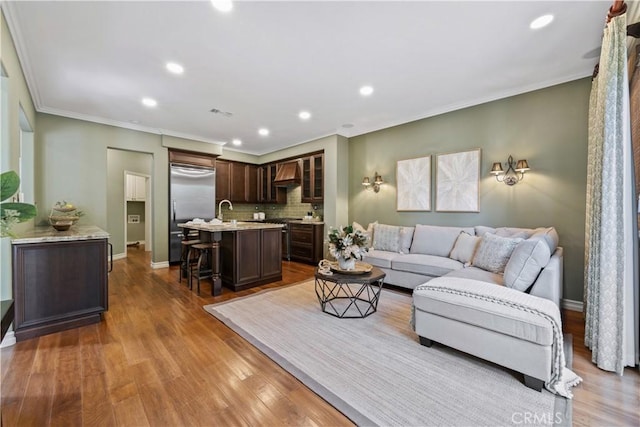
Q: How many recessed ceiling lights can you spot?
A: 8